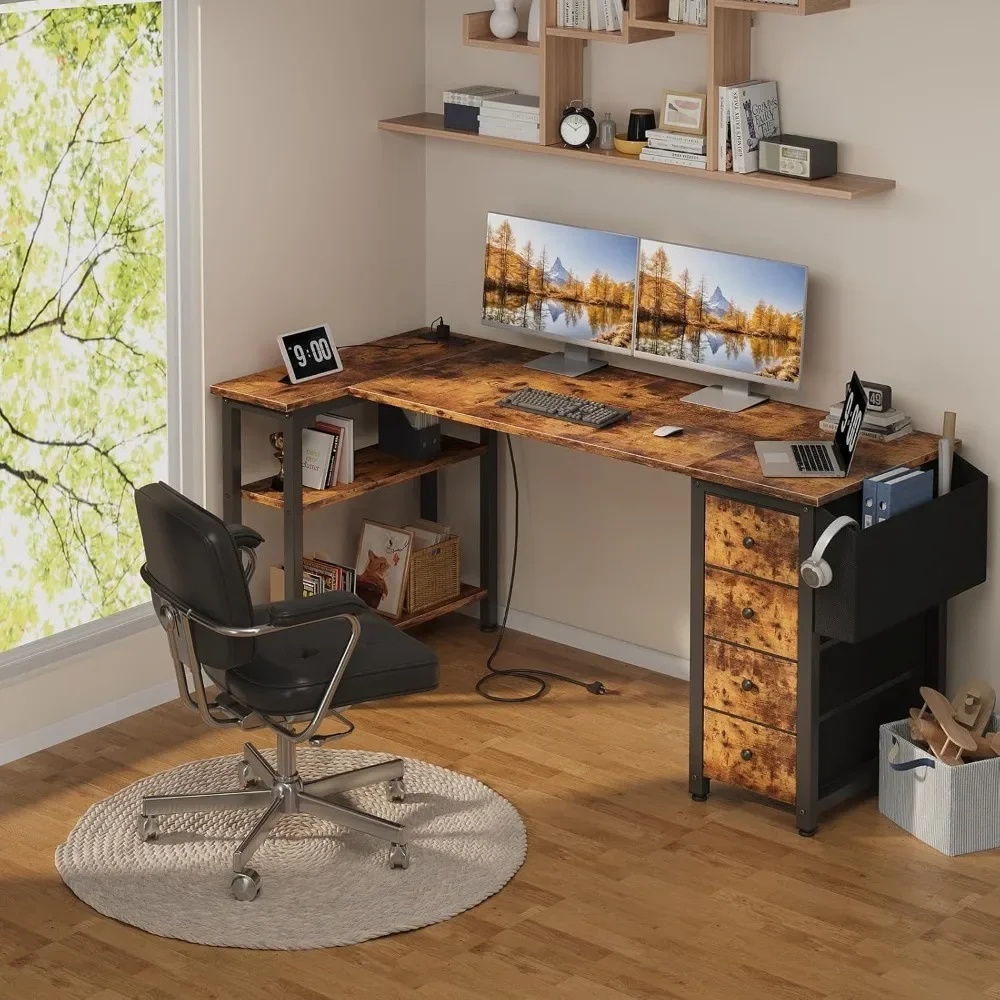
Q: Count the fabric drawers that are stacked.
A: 4